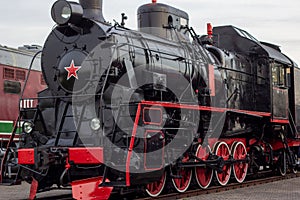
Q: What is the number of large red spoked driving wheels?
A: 5